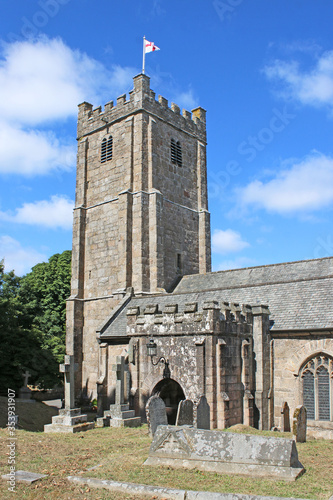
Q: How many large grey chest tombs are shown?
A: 1